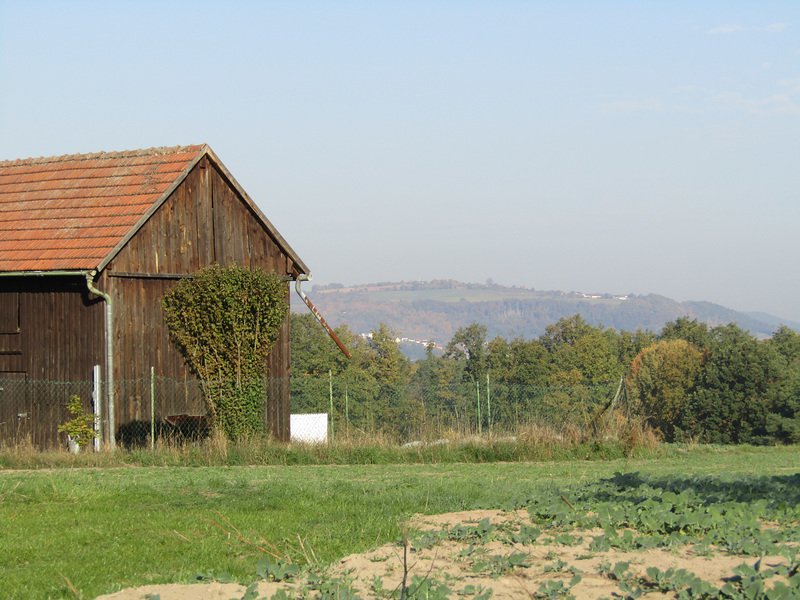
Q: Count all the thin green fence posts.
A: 5